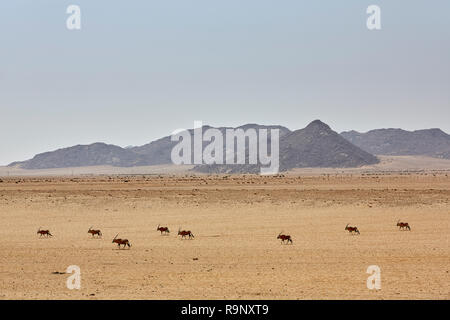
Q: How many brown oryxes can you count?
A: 8